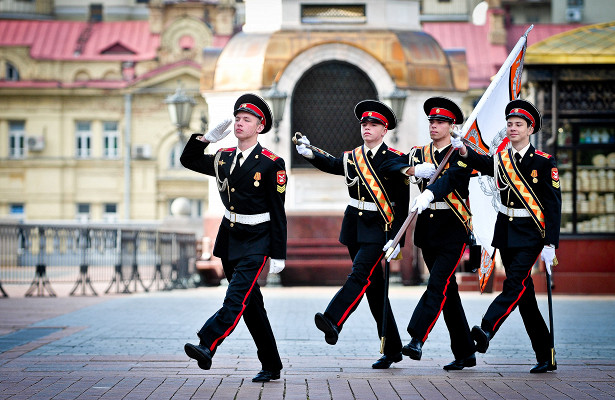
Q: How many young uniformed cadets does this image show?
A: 4